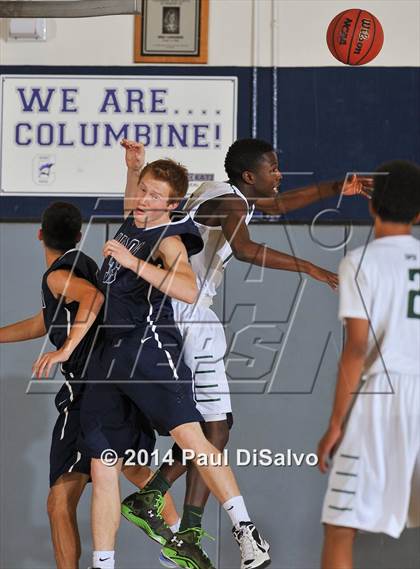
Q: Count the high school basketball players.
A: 4